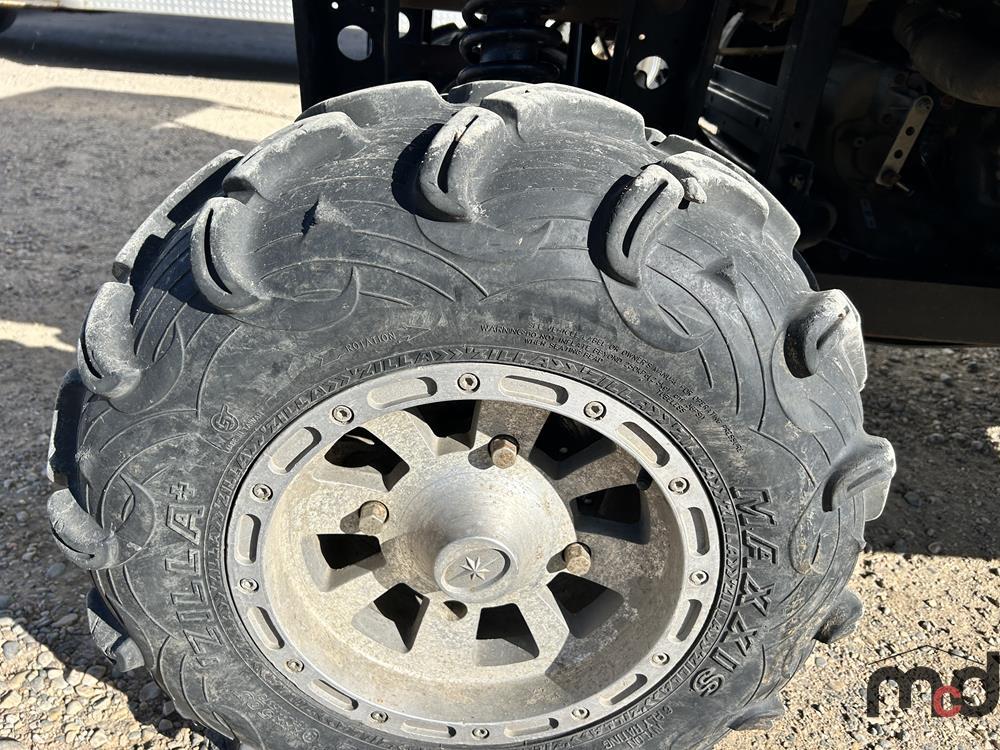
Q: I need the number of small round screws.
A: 12